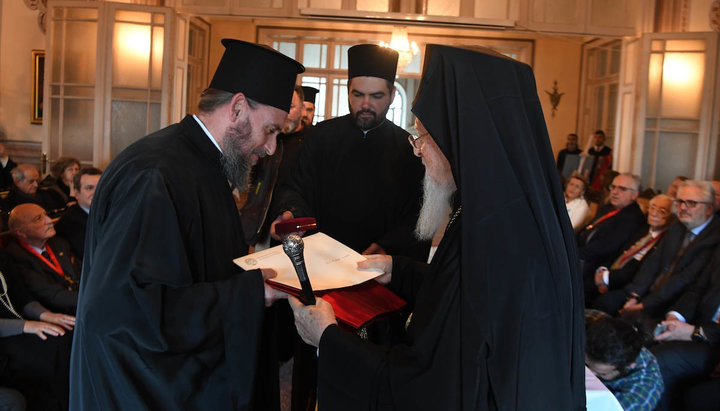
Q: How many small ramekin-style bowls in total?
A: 0